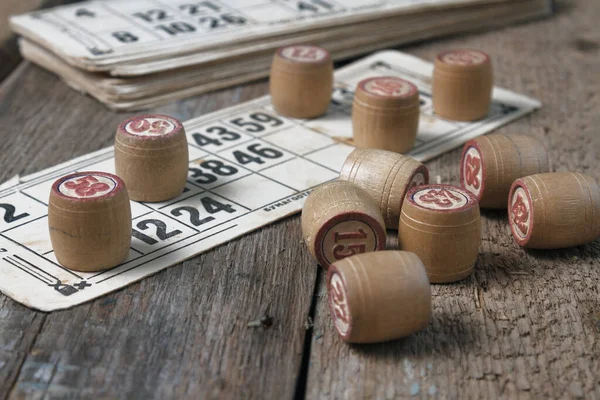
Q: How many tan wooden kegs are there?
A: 11